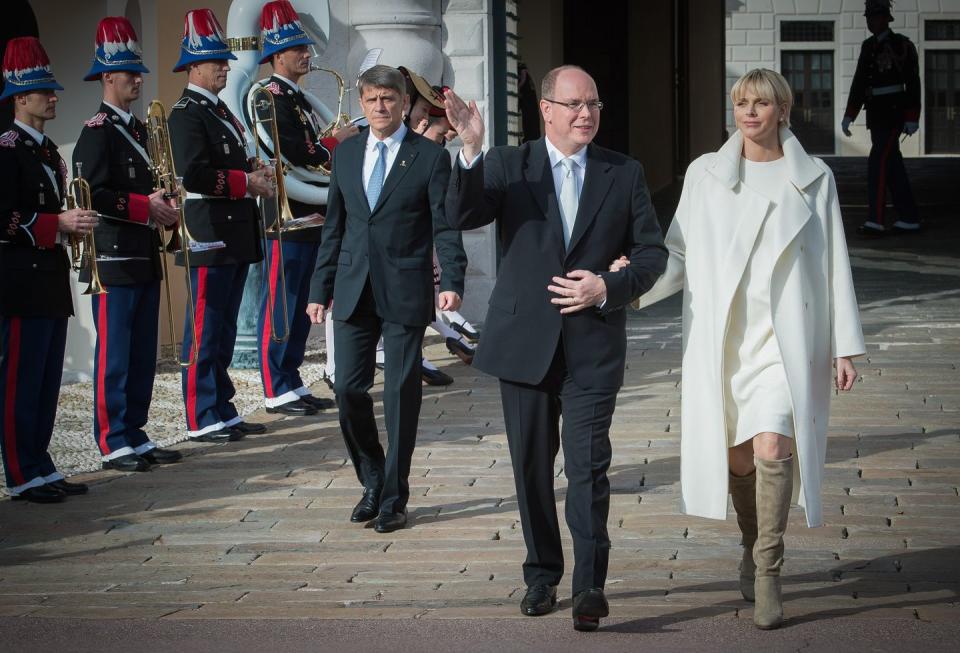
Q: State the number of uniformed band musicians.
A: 4